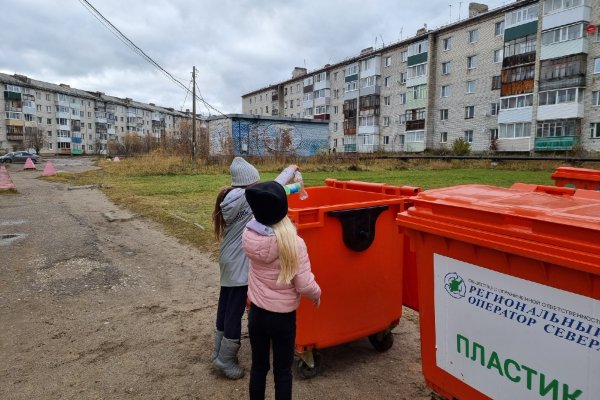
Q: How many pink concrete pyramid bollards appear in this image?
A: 4